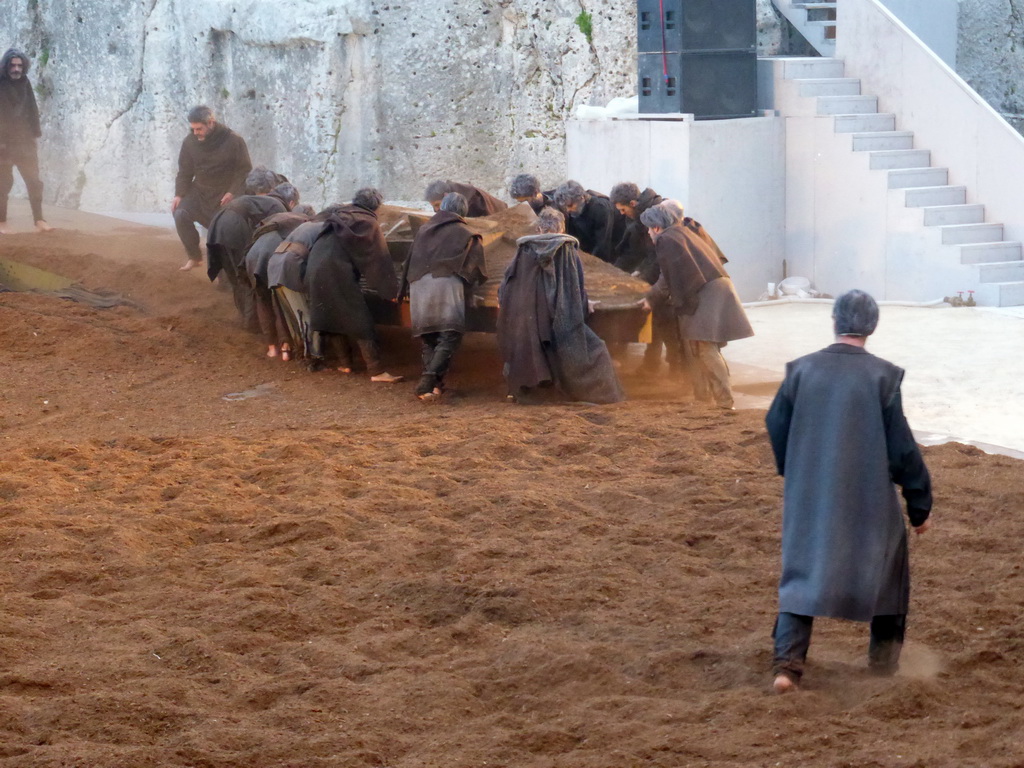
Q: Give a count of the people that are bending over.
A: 13